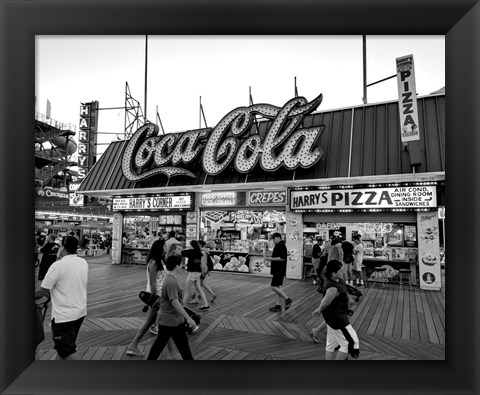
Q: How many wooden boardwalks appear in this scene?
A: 1